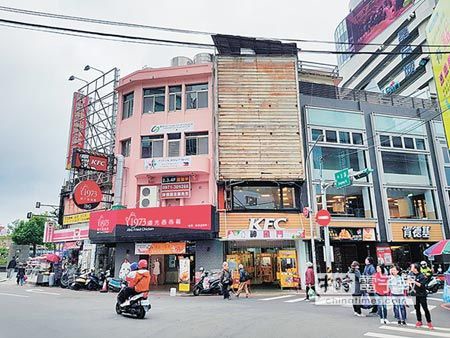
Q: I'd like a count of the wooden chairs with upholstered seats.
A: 0